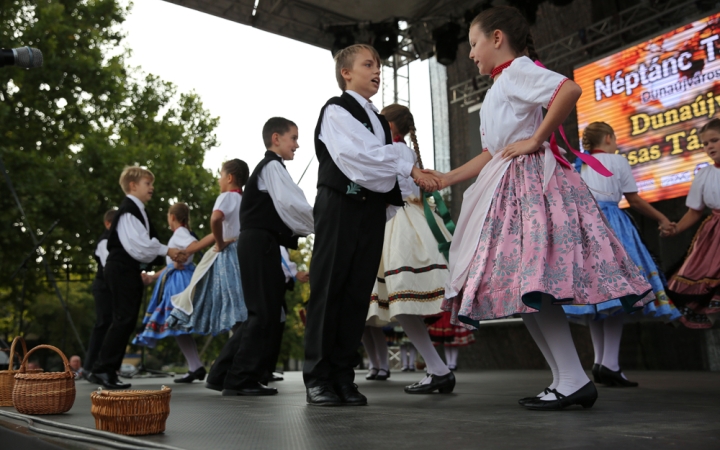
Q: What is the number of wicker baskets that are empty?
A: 3